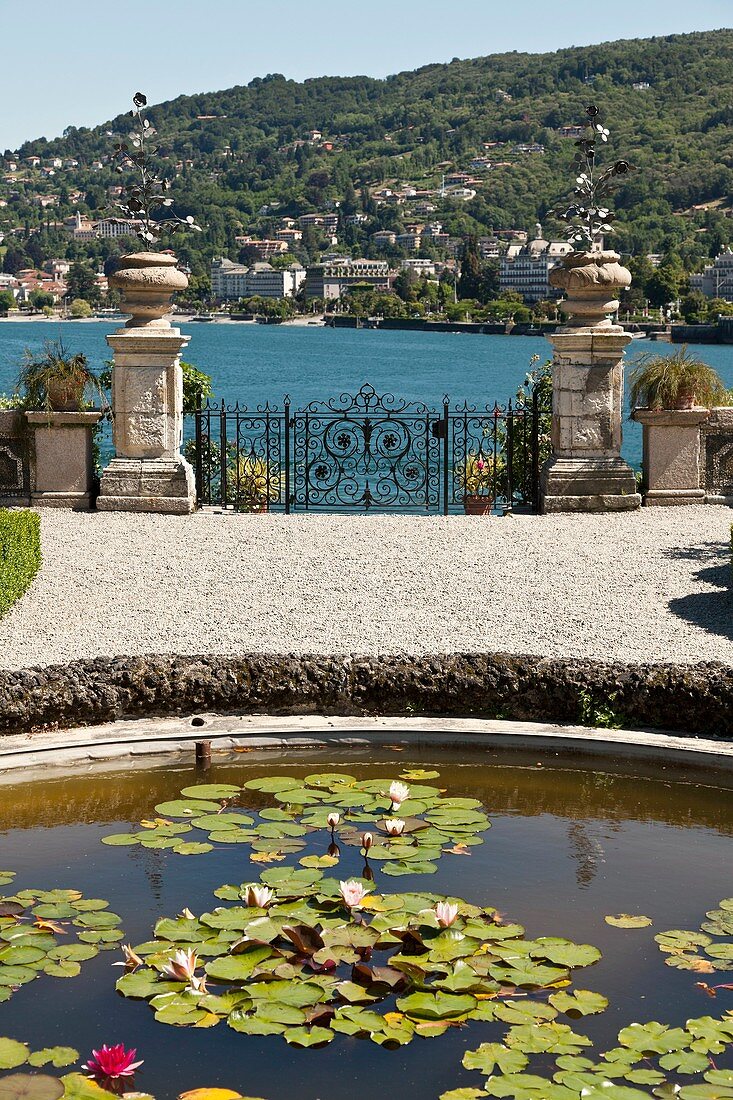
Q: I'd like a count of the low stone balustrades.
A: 2